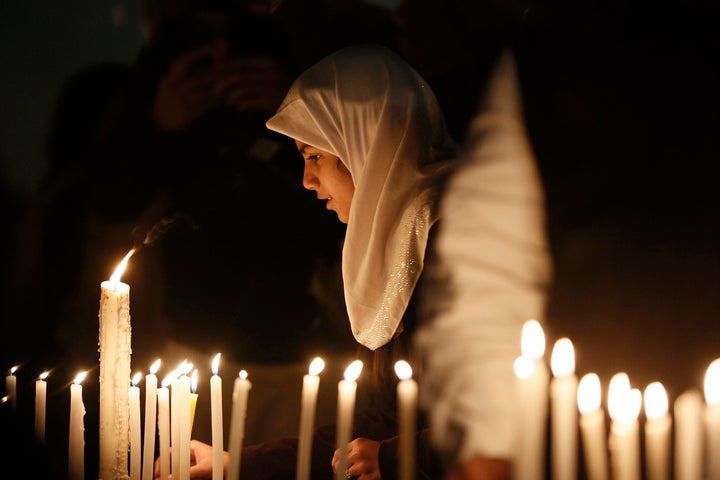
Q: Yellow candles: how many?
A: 1